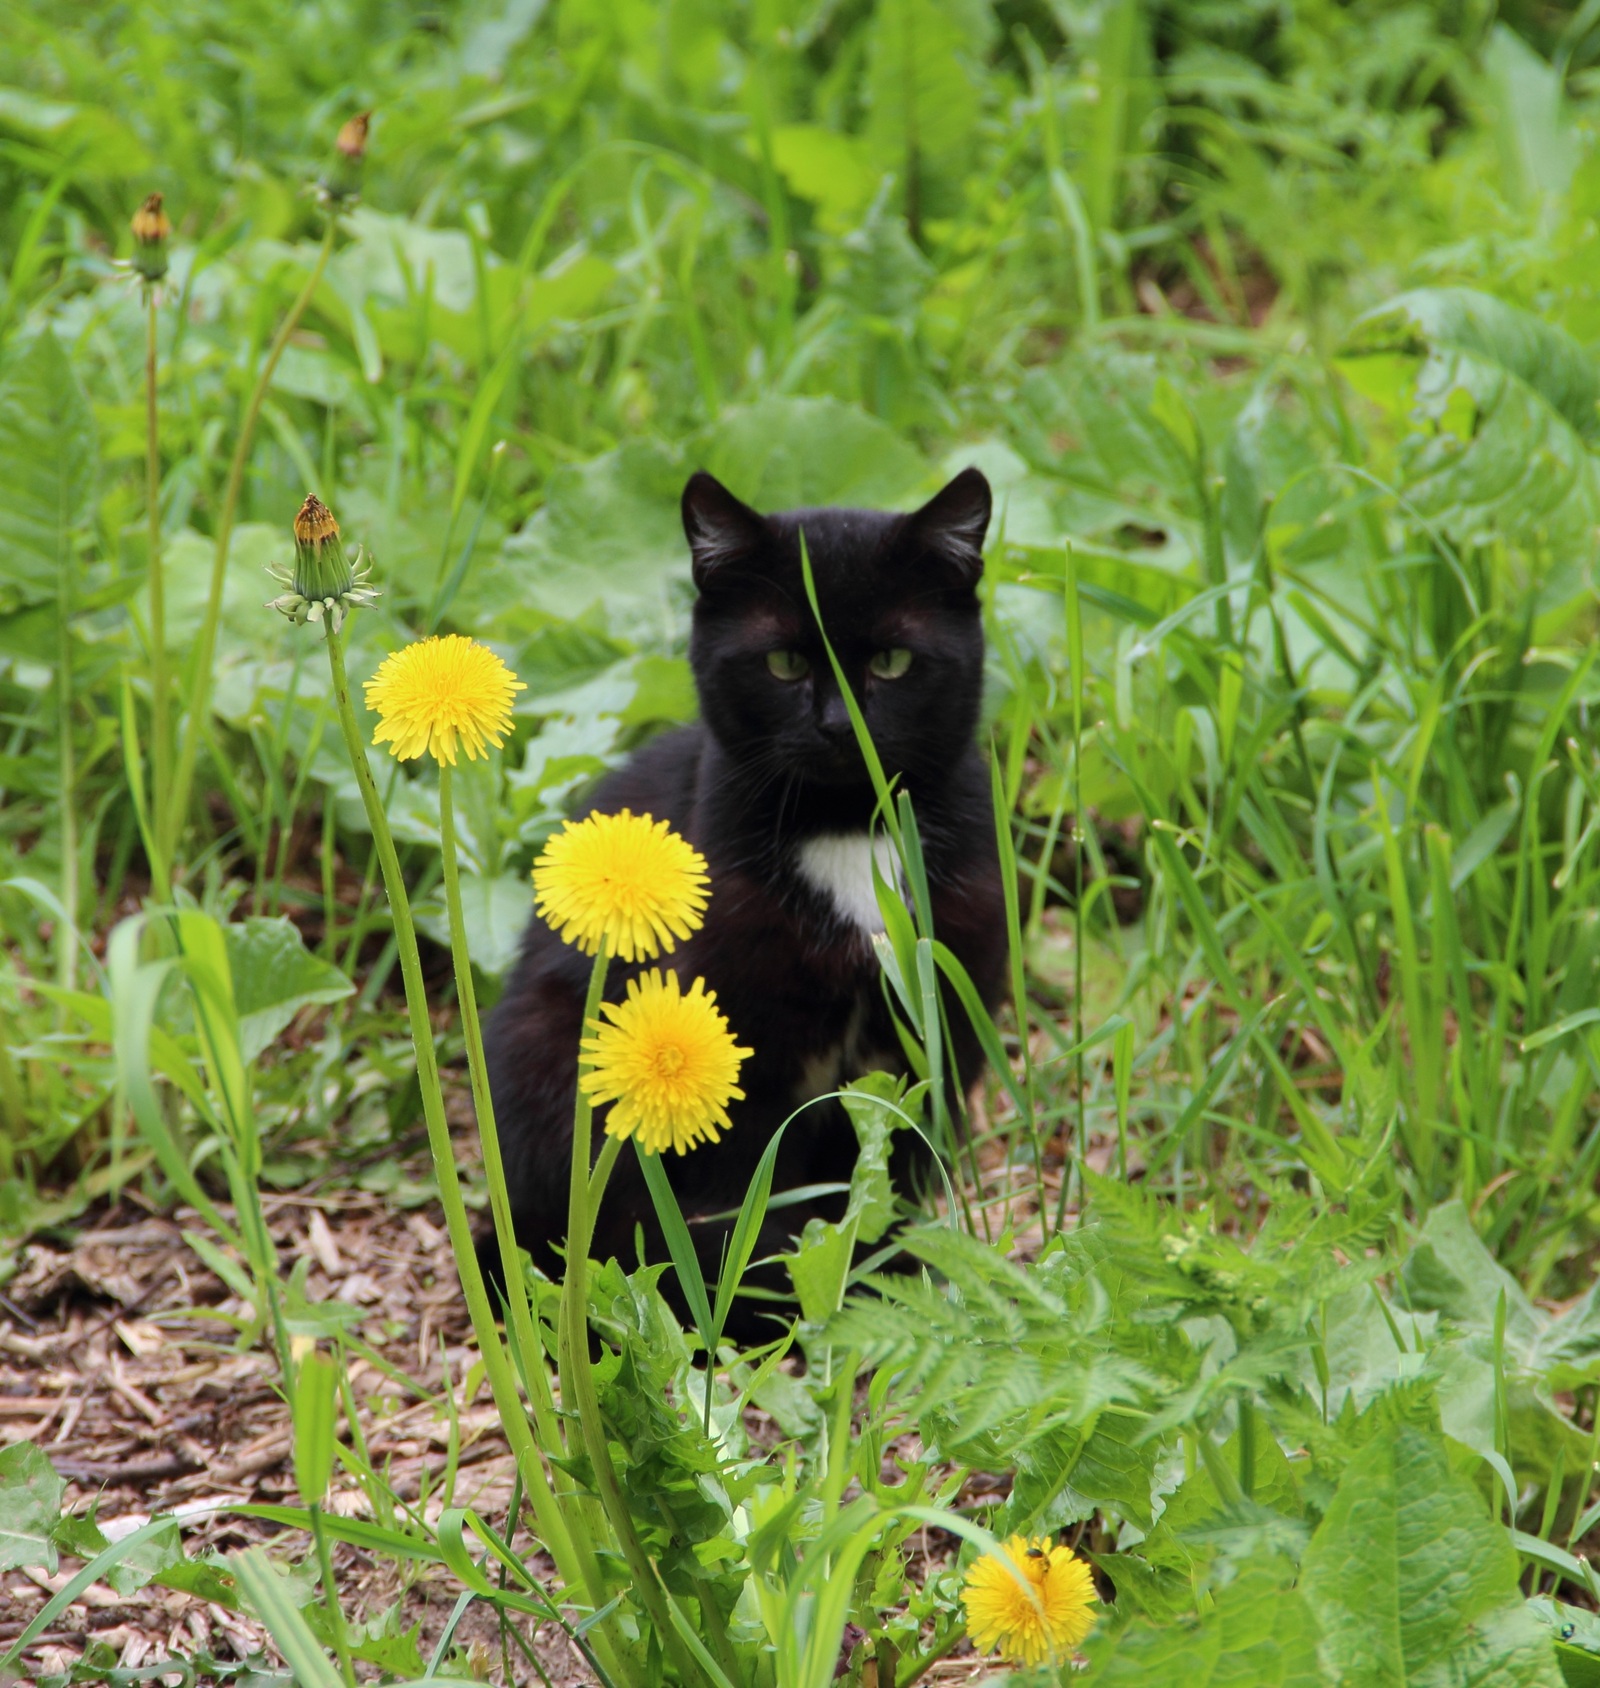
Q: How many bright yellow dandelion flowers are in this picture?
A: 4